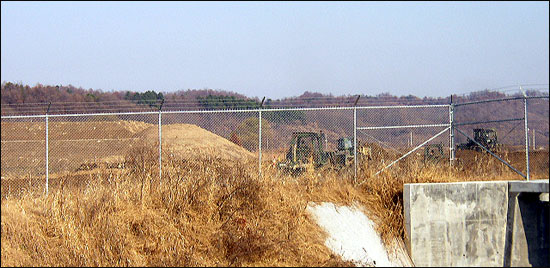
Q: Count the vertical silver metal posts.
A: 6